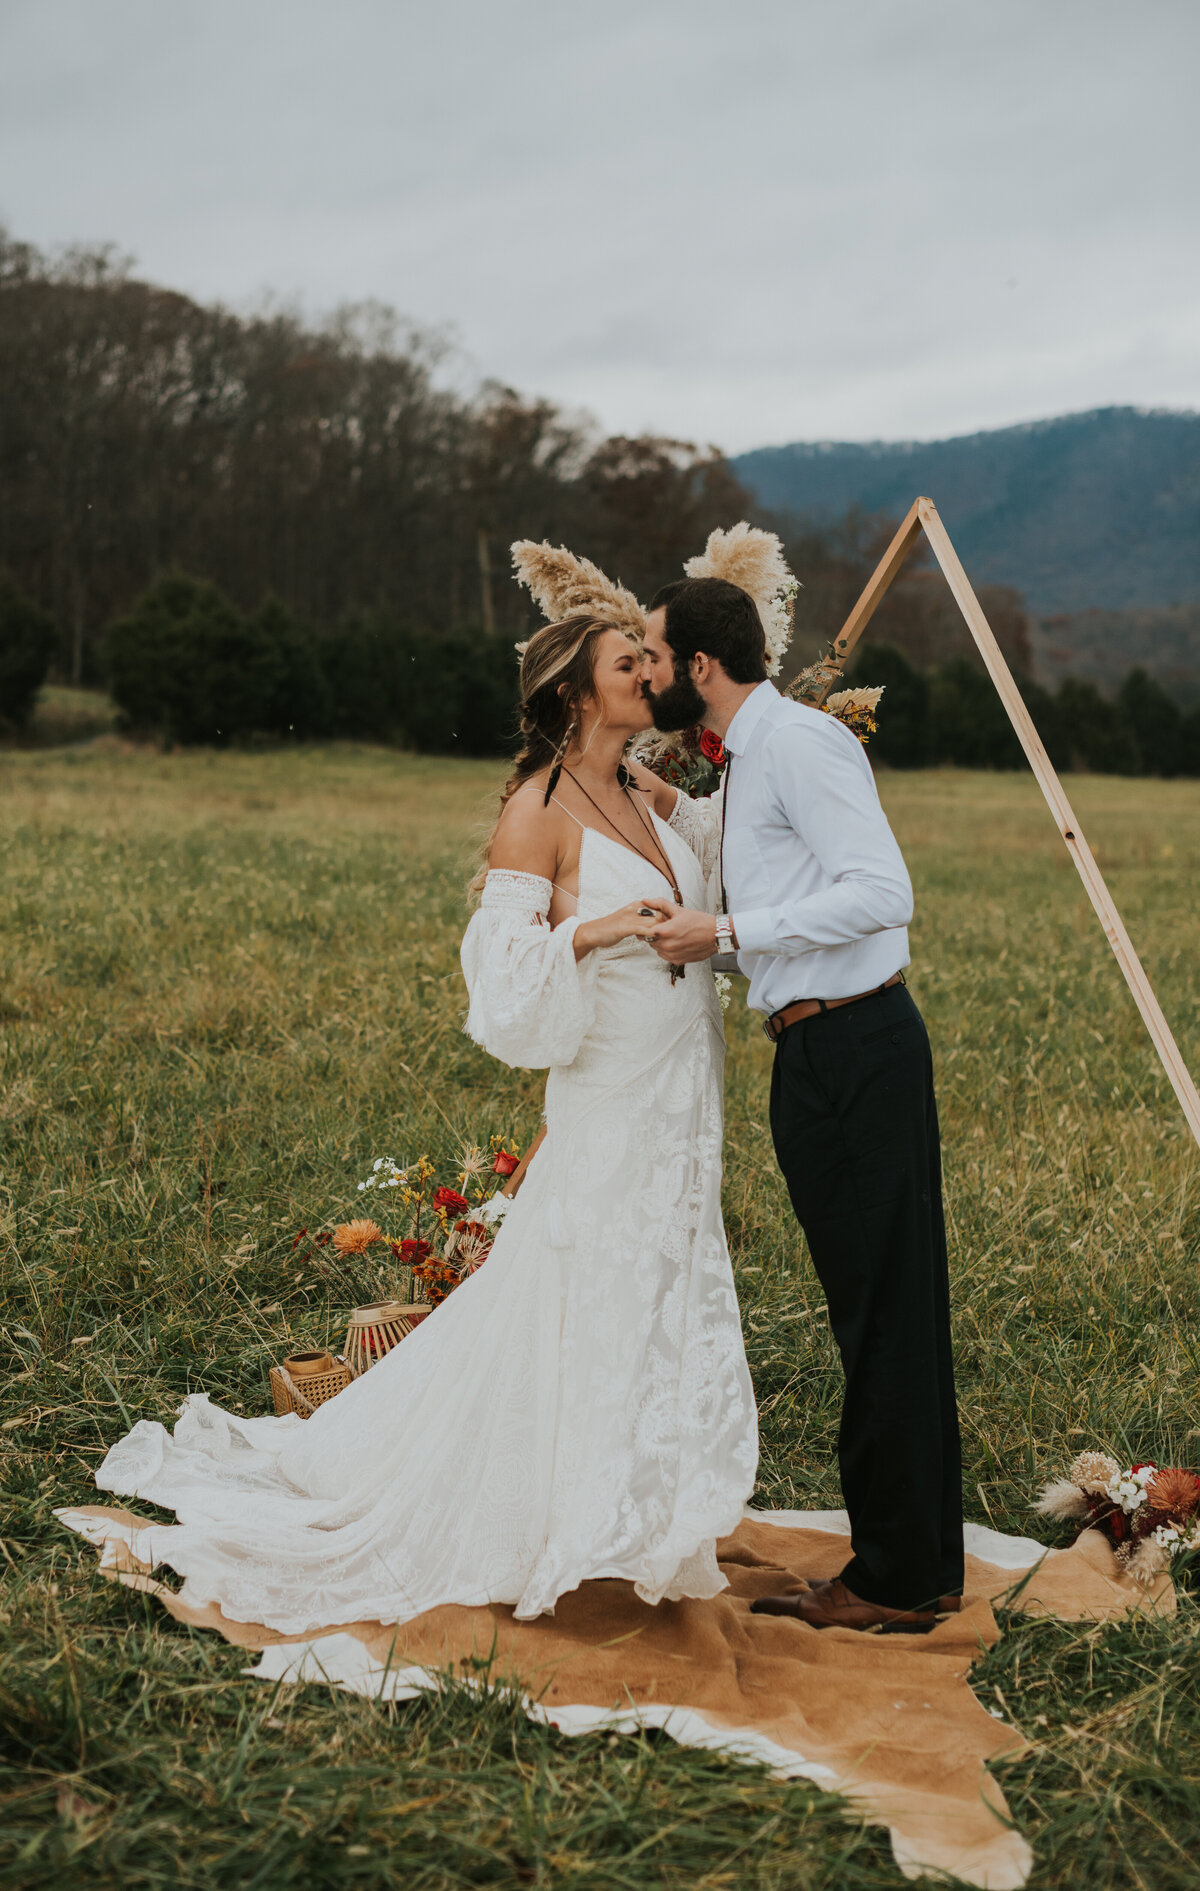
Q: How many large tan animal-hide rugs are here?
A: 1